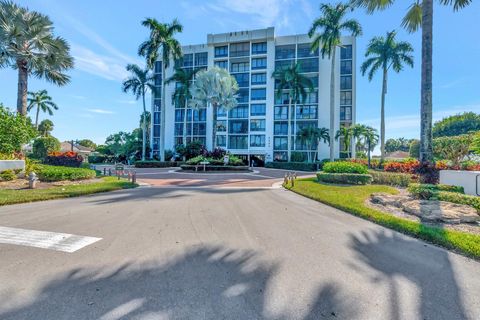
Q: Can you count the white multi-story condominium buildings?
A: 1